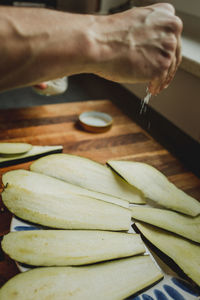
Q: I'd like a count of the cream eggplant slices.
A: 10